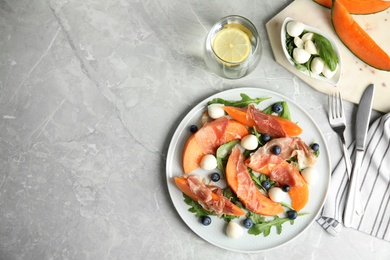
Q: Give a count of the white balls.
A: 13